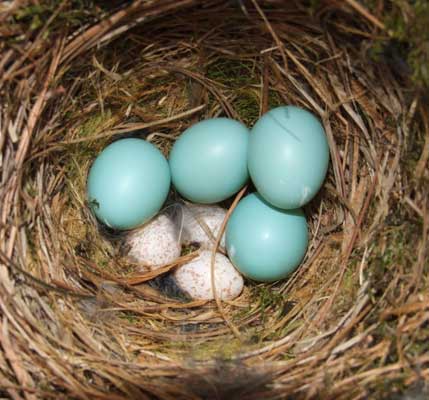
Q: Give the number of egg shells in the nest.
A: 7